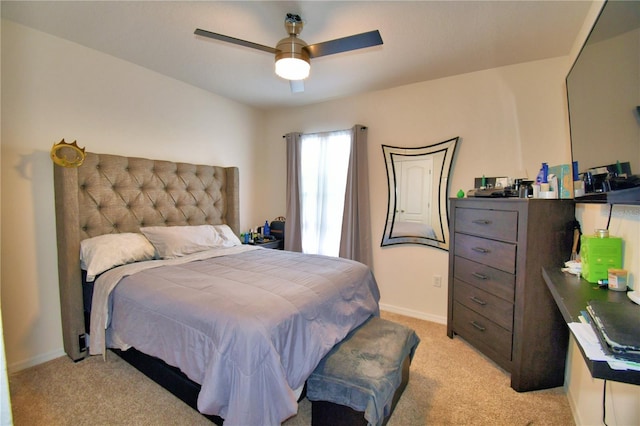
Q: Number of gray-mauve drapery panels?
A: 2